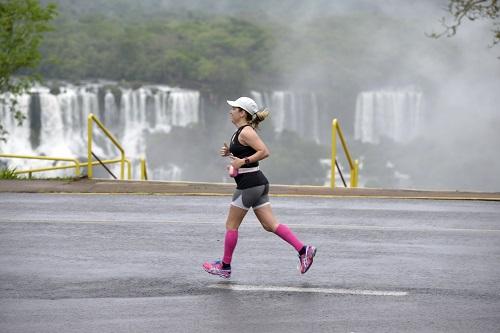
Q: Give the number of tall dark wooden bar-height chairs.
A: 0